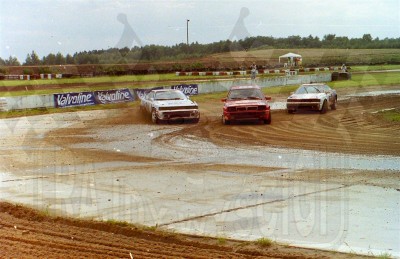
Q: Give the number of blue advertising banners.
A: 4